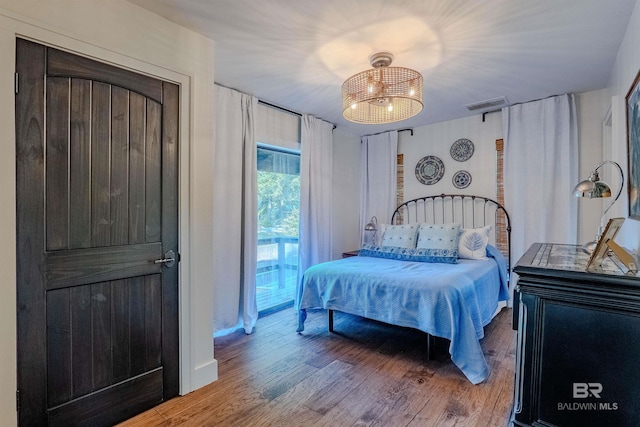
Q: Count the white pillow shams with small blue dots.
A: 2